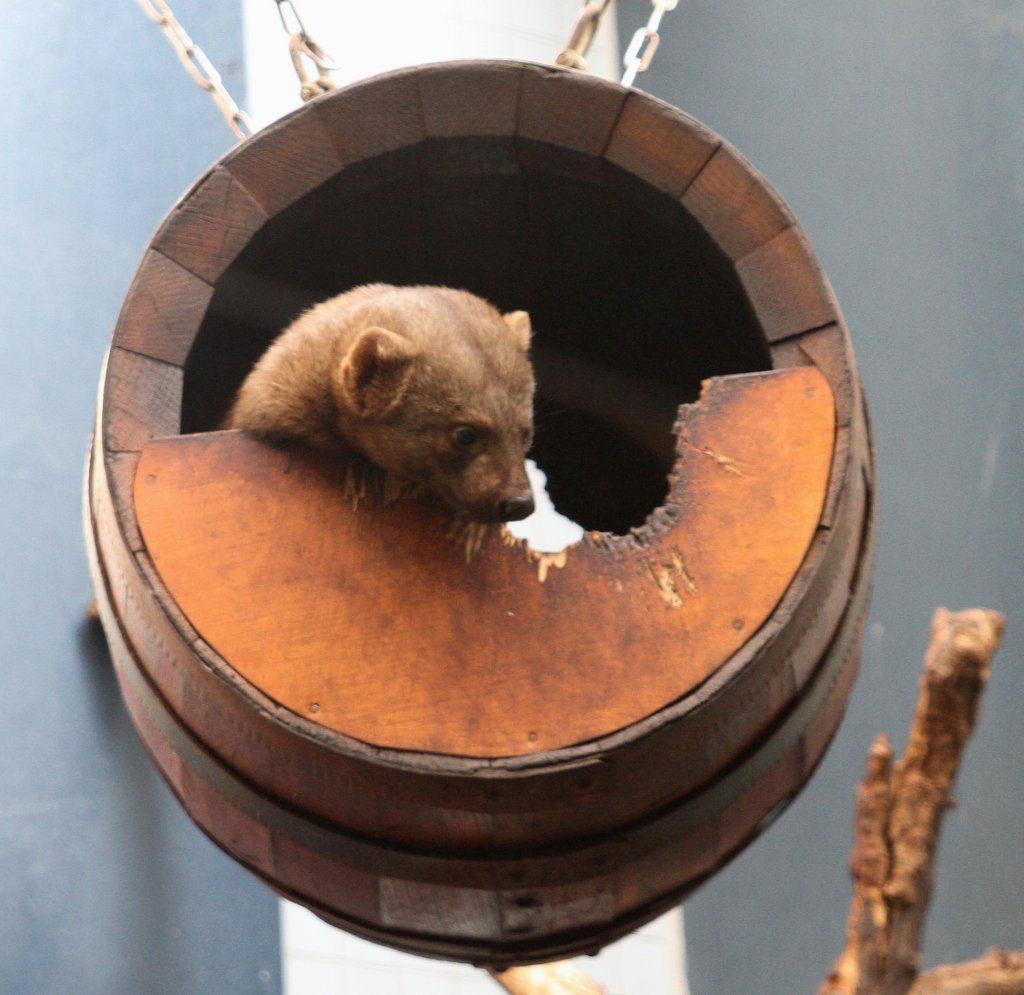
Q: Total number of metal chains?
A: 4